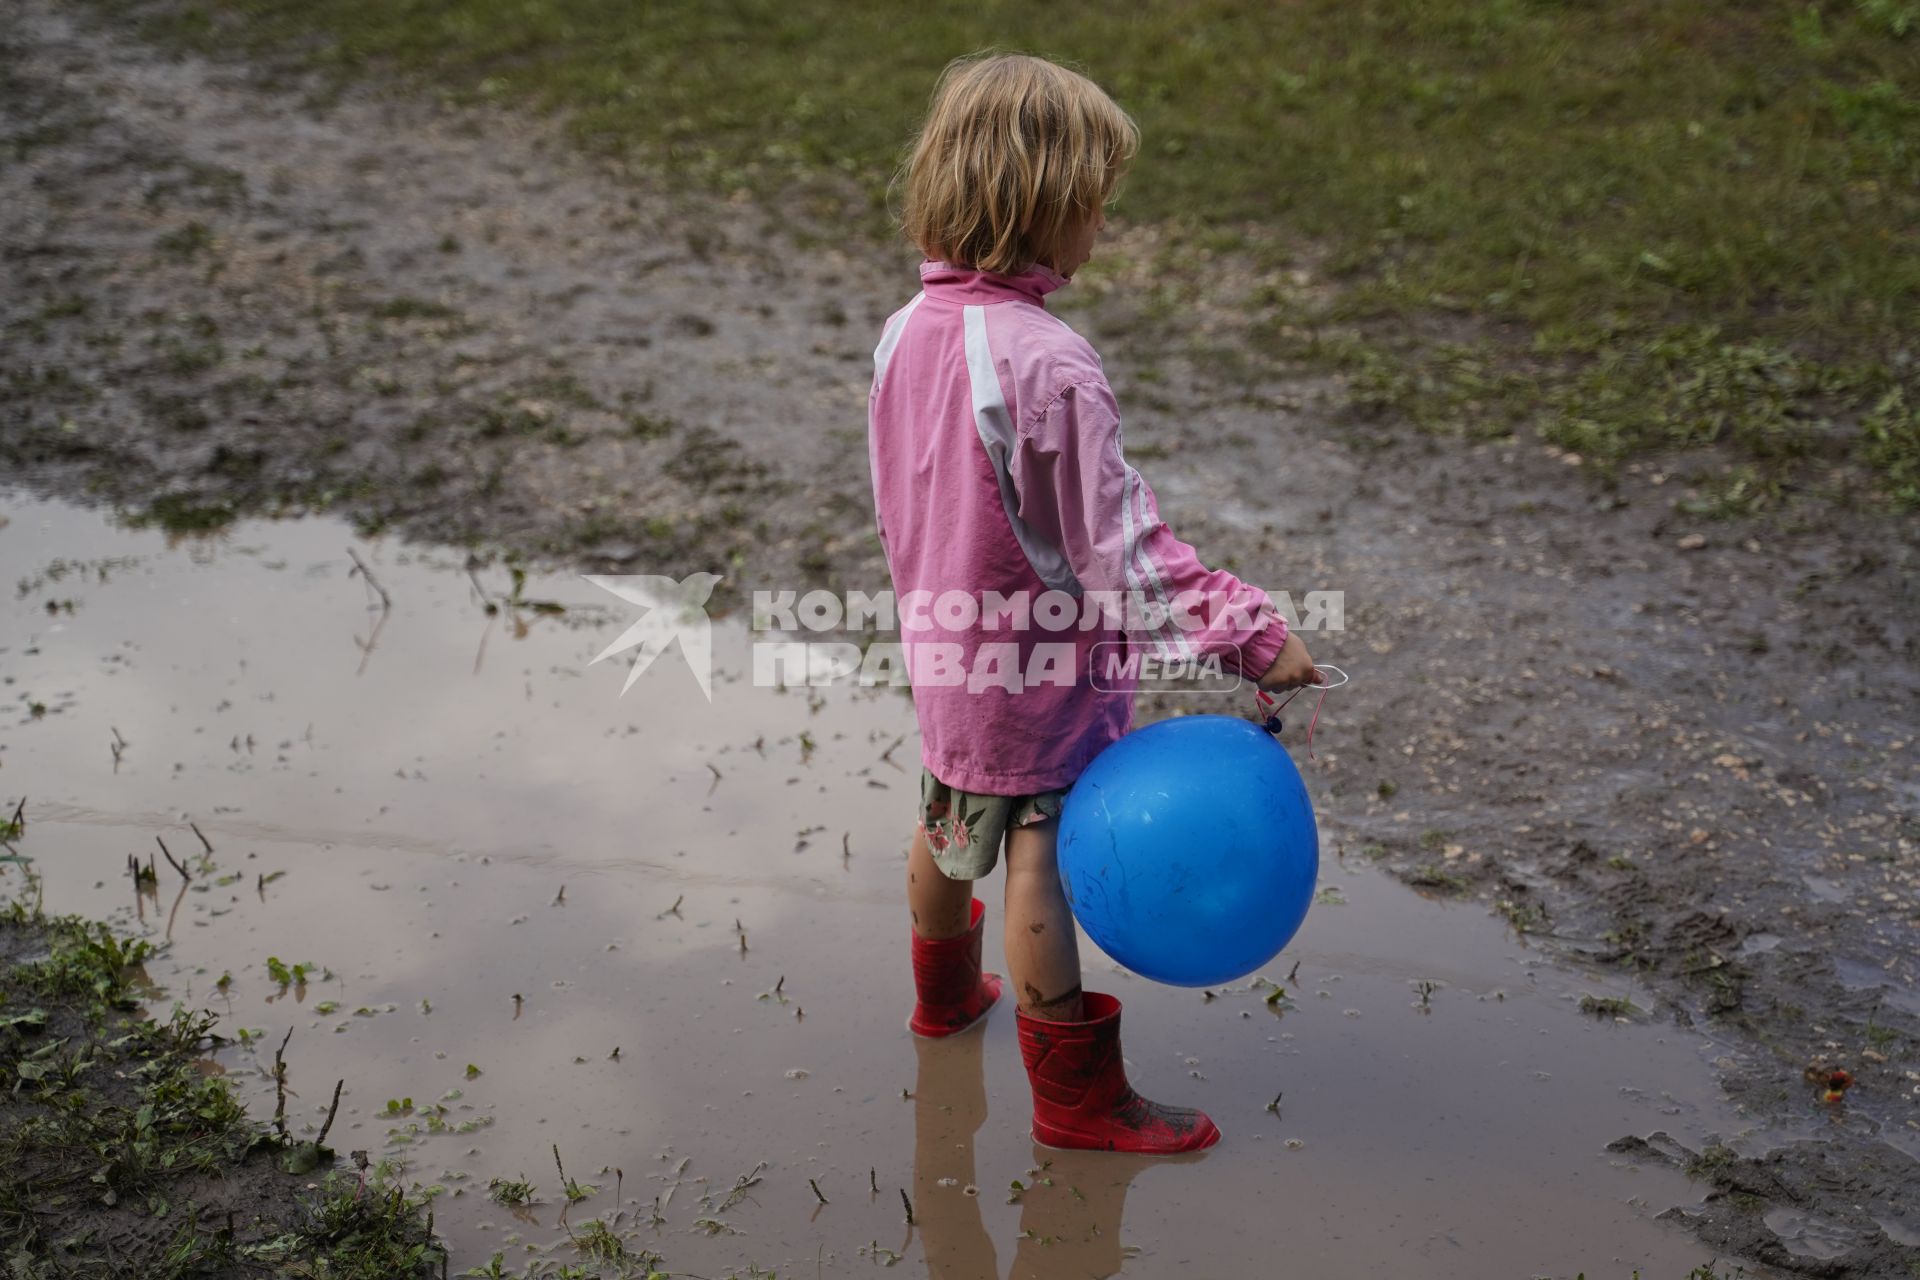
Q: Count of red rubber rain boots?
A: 2